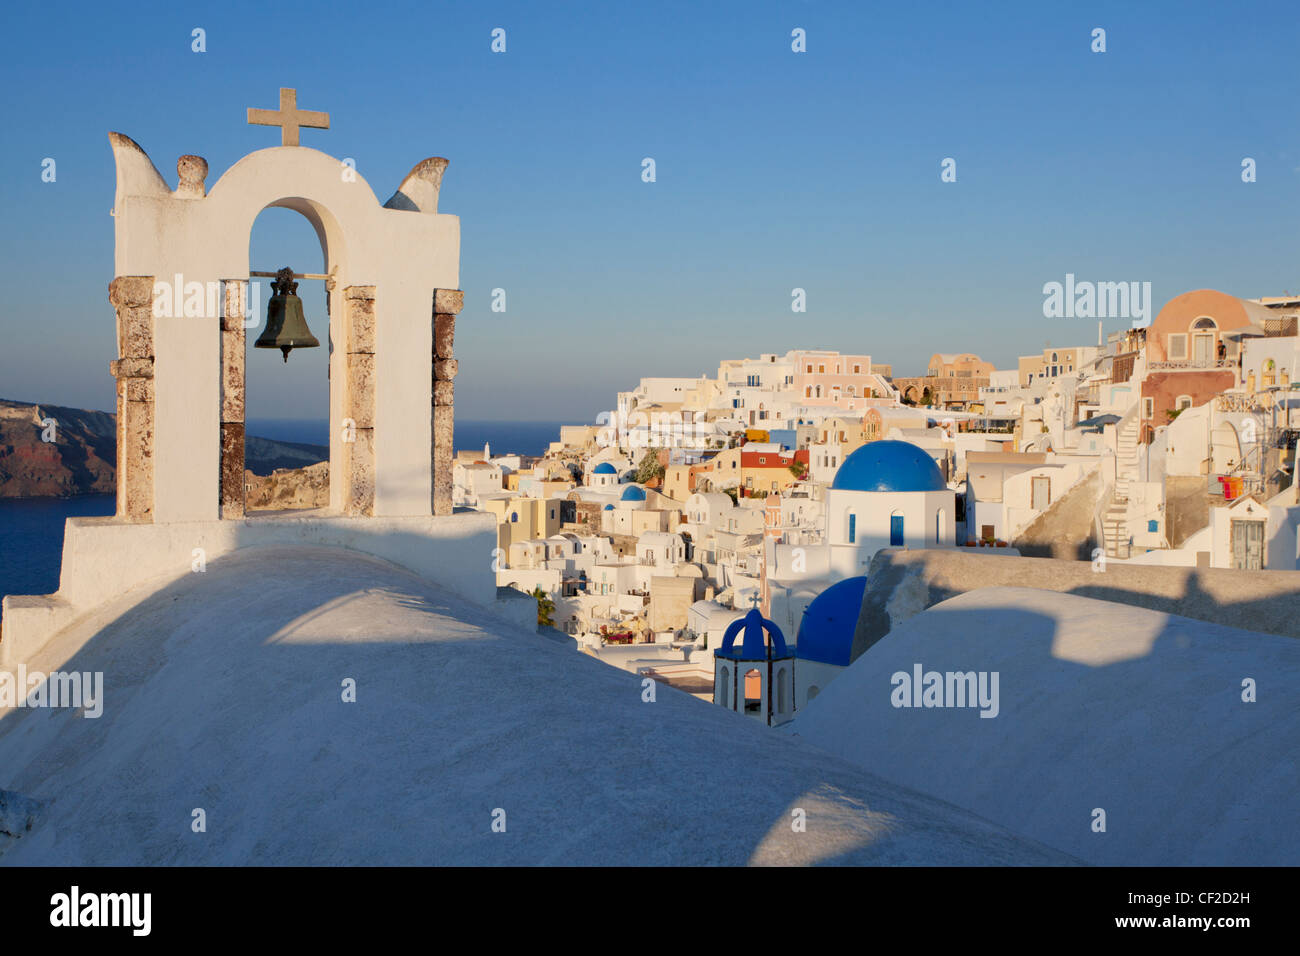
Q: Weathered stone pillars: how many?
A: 4